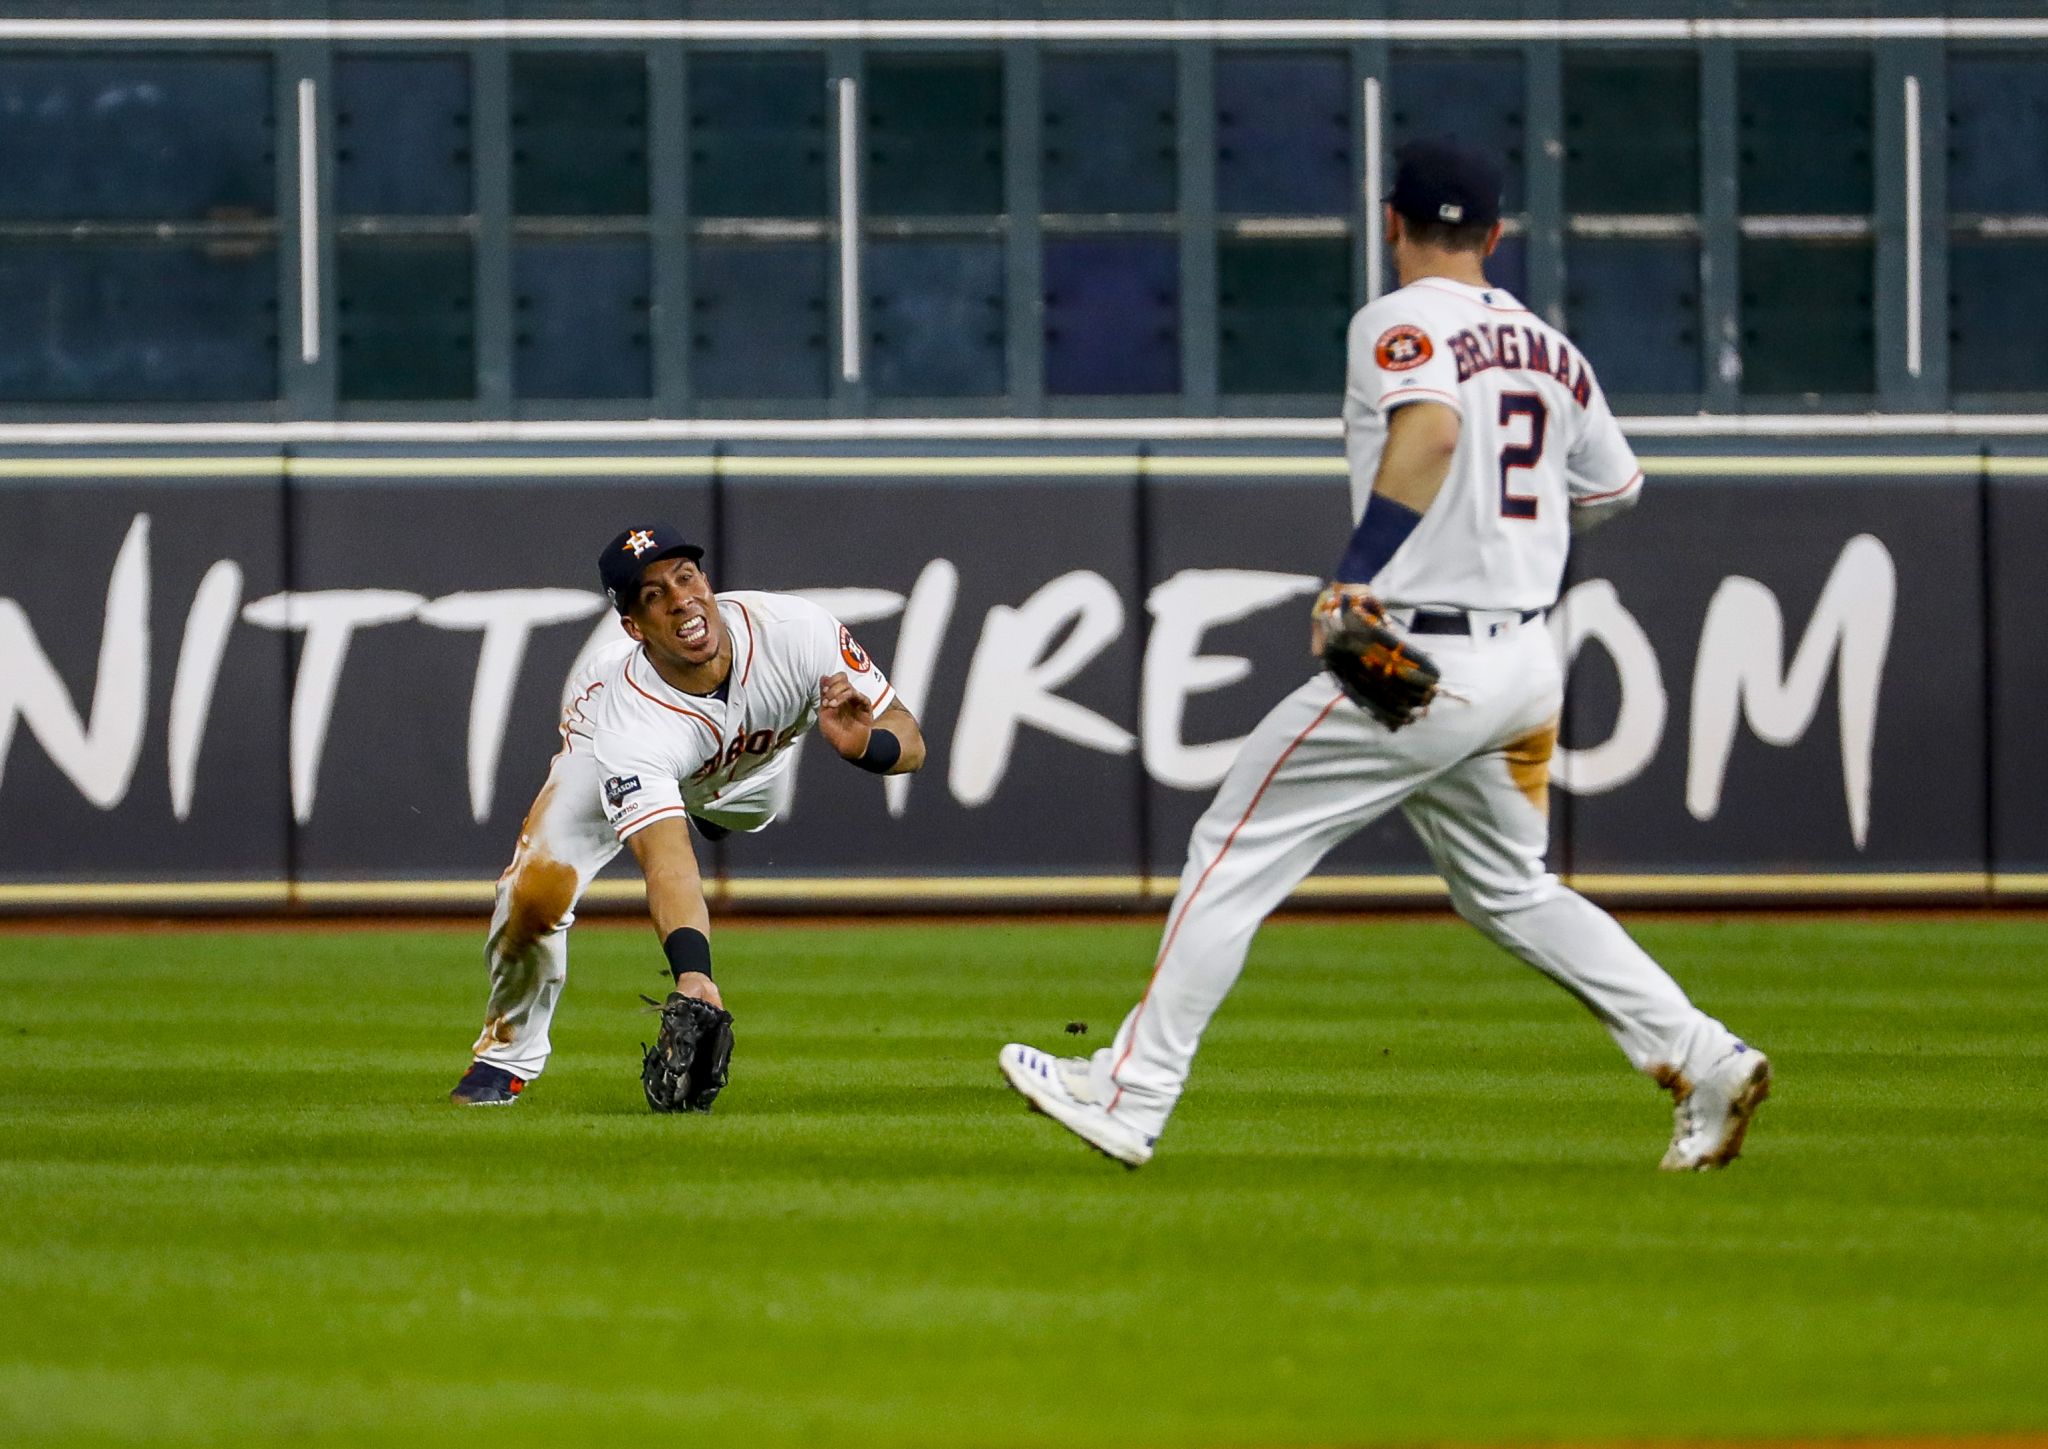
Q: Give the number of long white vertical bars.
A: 4